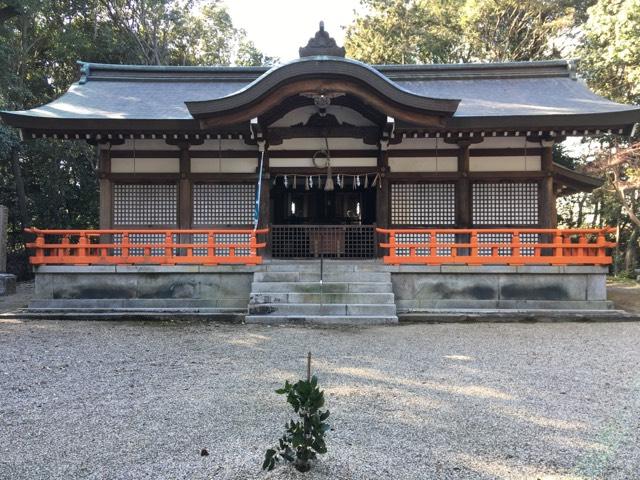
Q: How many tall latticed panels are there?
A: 4